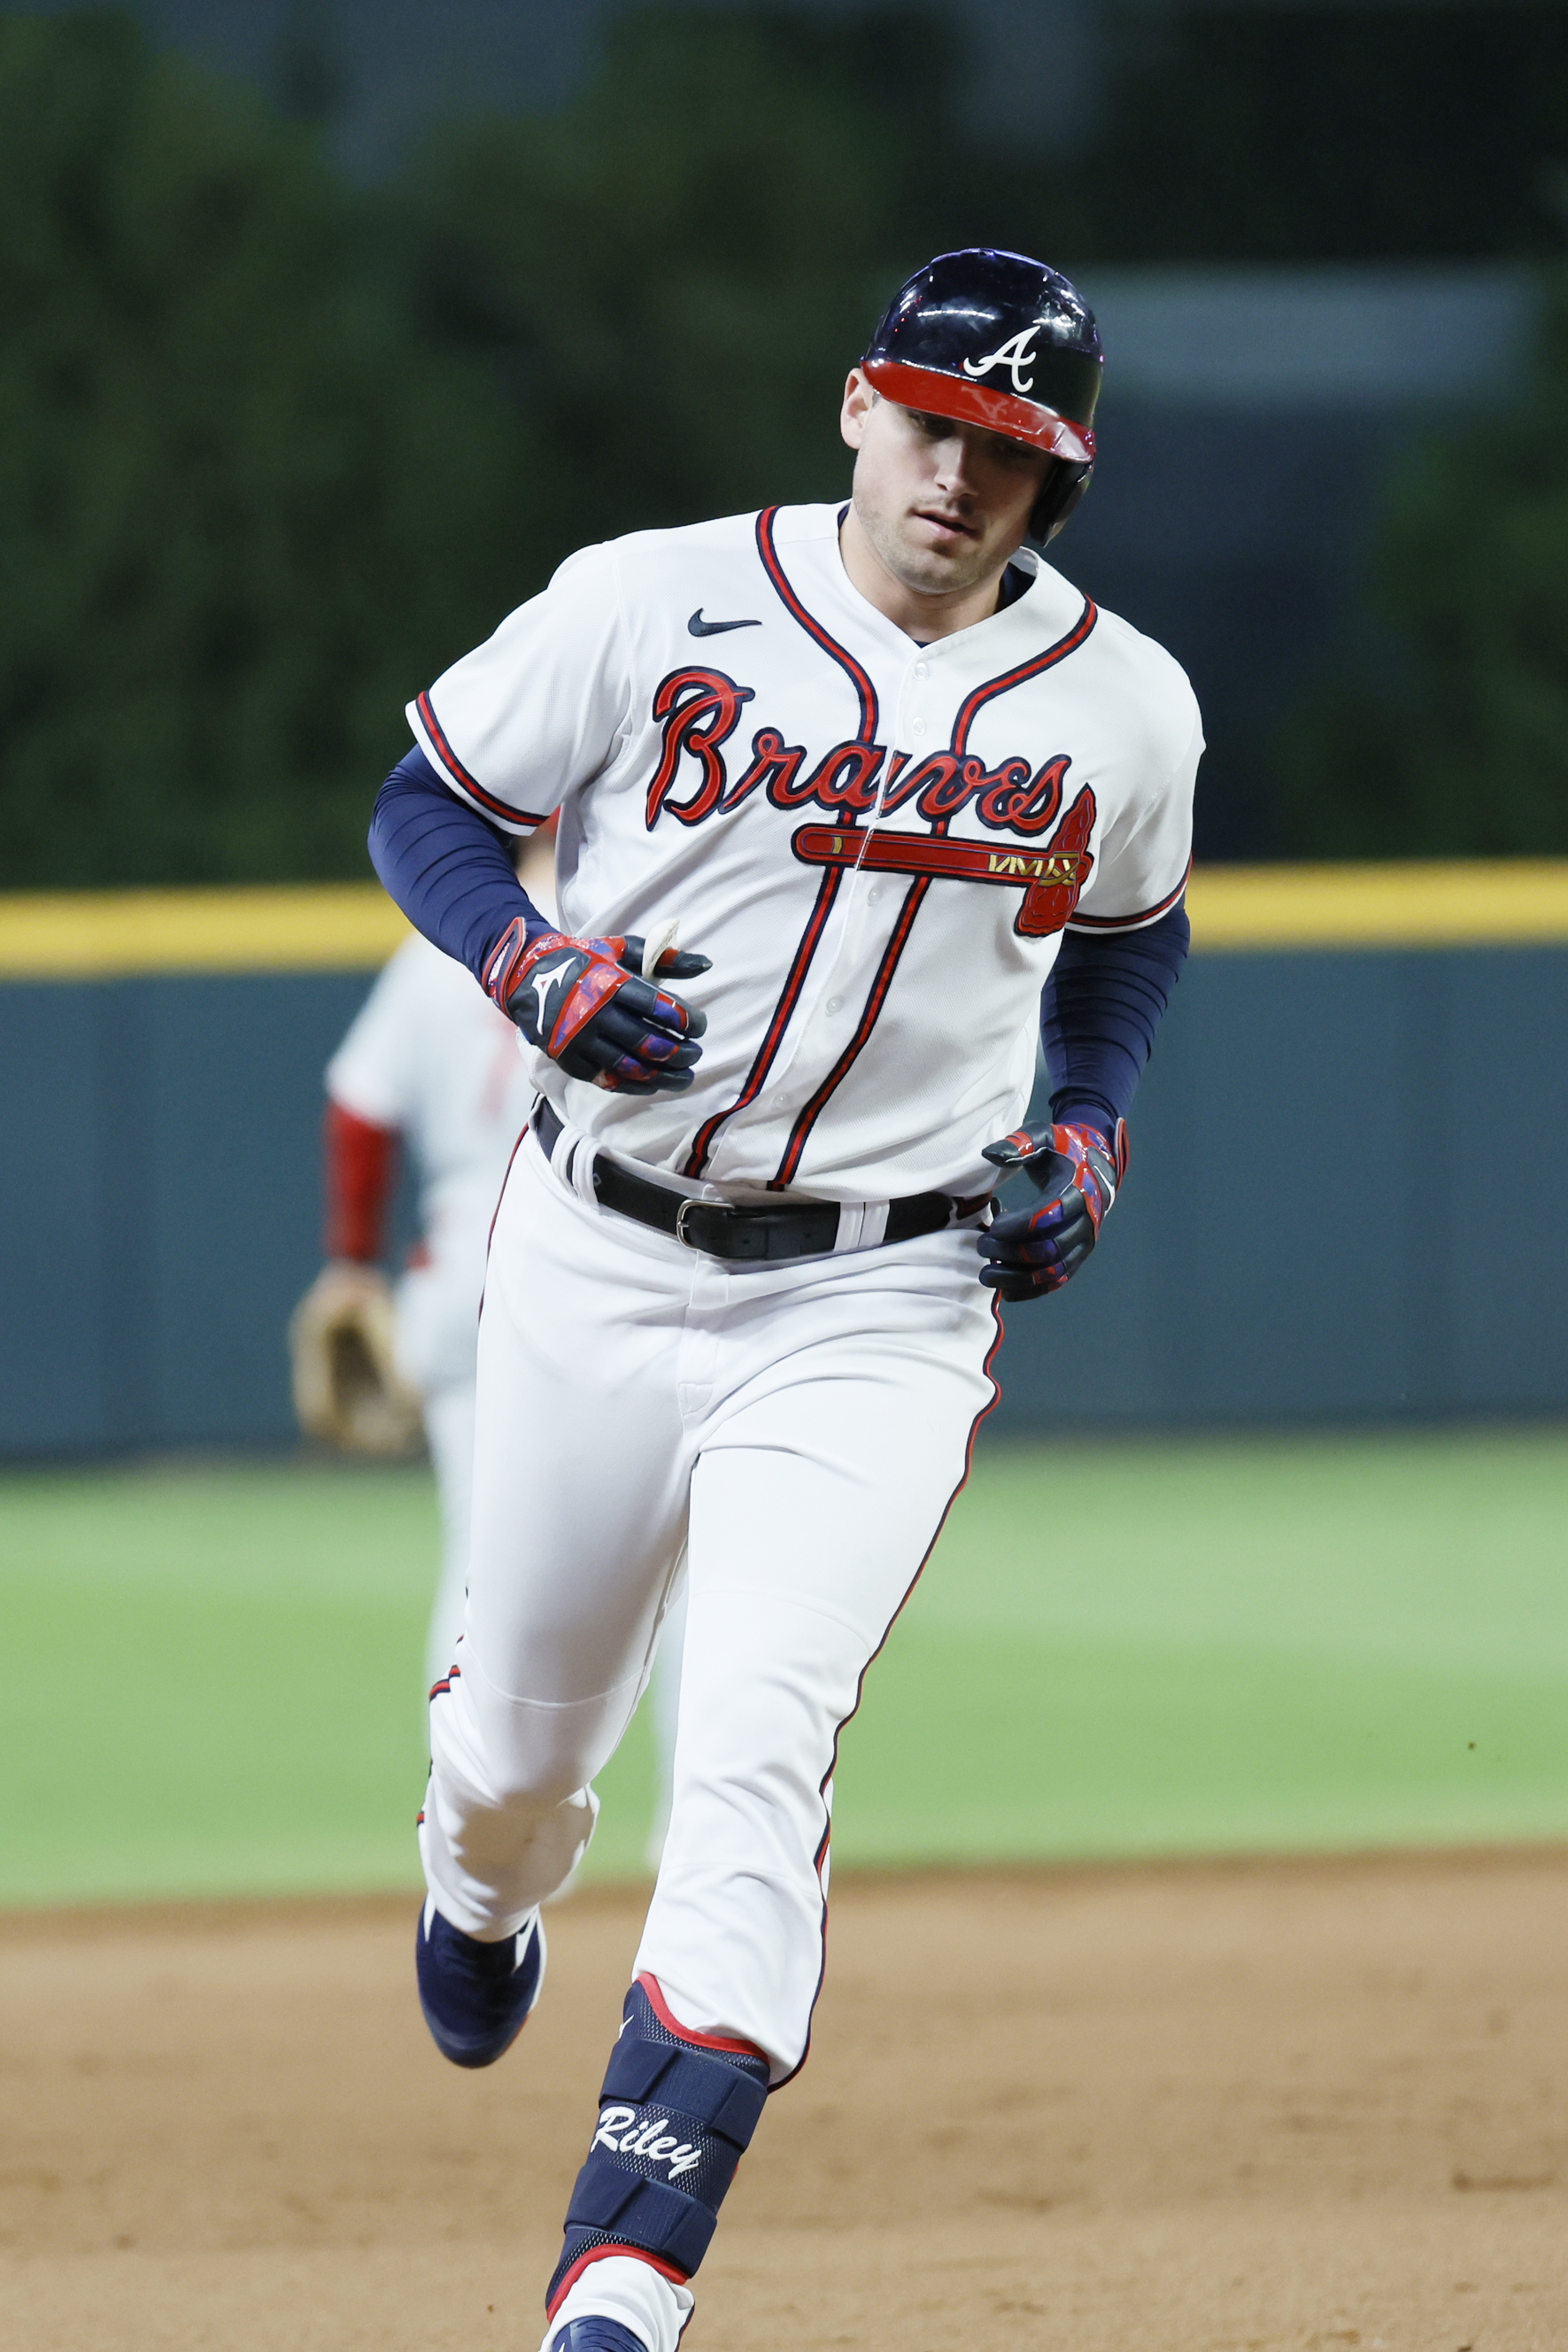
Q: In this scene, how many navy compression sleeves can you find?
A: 2